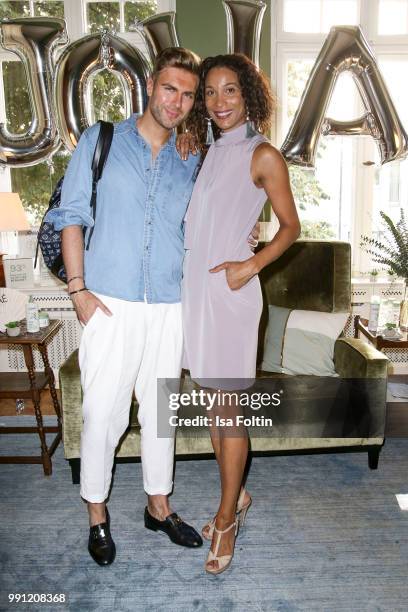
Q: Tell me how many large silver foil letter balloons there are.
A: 5